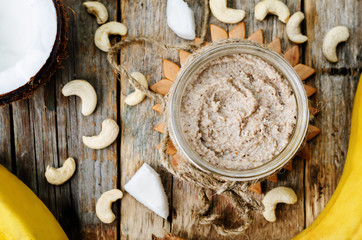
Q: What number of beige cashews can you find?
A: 12